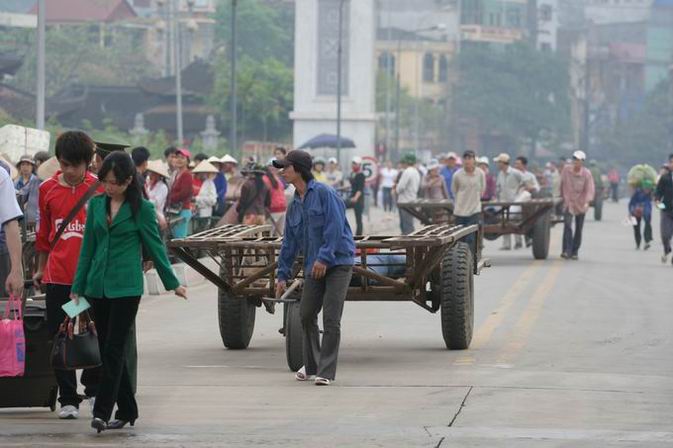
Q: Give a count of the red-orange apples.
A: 0